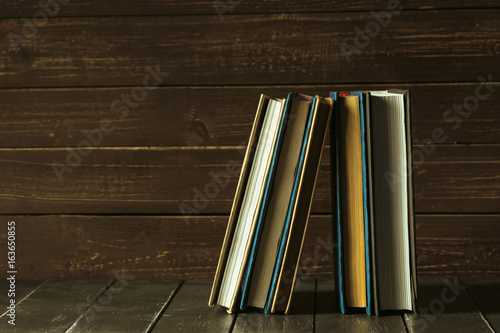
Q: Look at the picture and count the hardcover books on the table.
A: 5